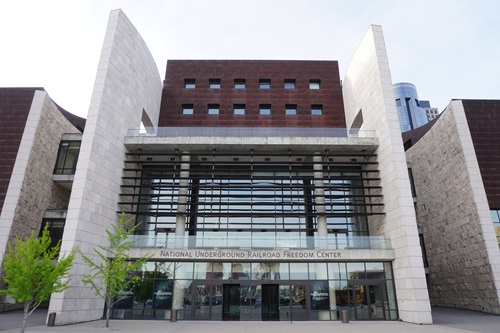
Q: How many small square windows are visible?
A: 12